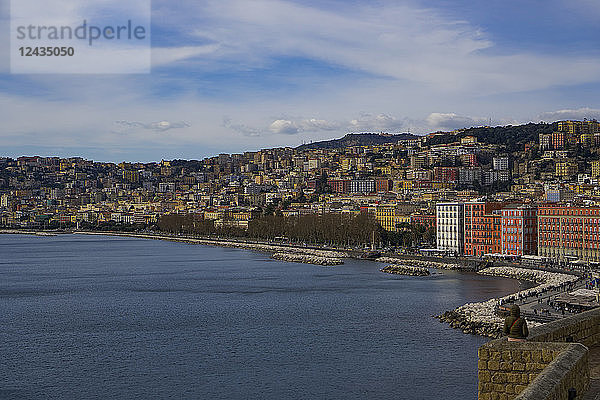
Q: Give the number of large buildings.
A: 4